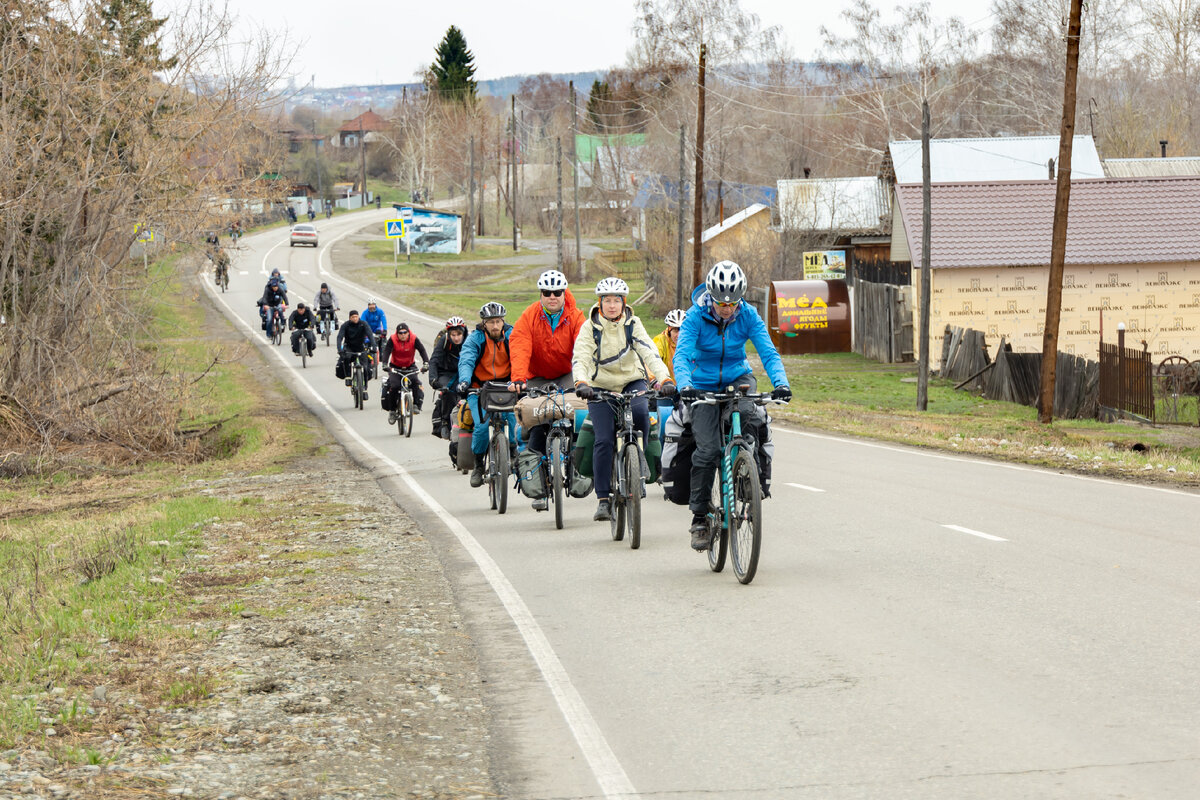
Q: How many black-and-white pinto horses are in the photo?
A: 0